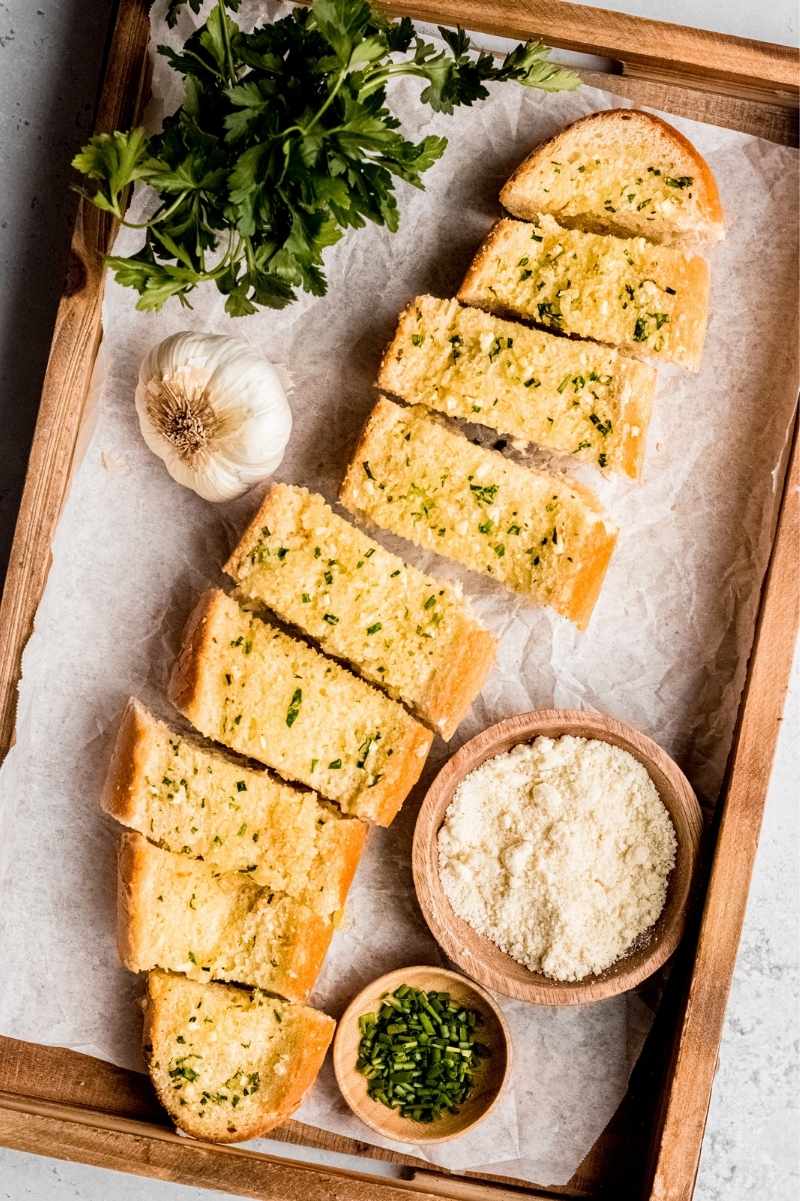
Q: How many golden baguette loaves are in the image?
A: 1